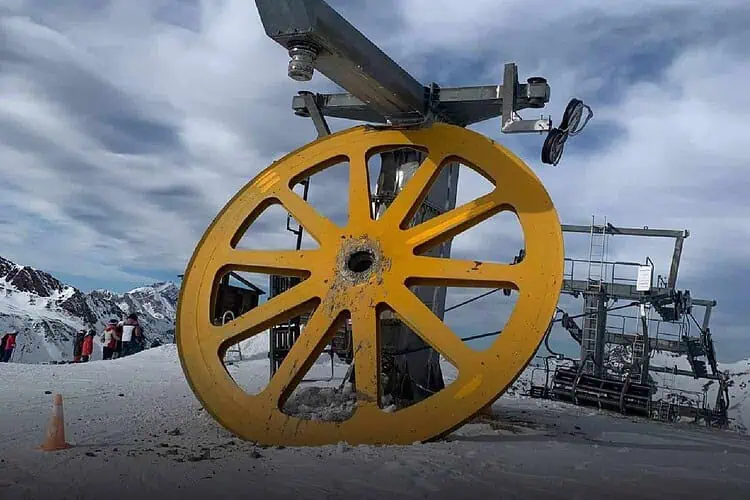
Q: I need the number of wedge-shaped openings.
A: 10